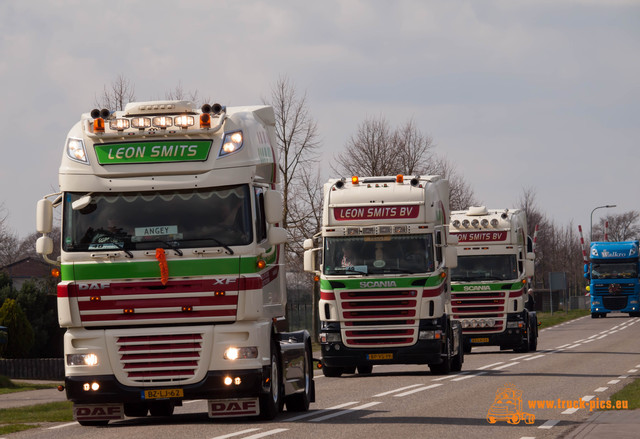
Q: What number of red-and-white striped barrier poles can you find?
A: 3